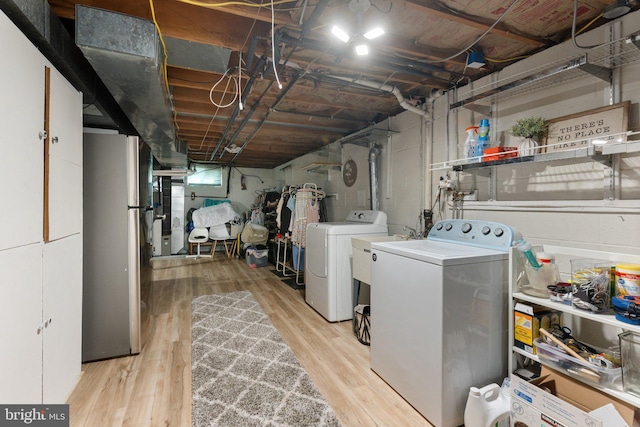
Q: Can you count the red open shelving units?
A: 0